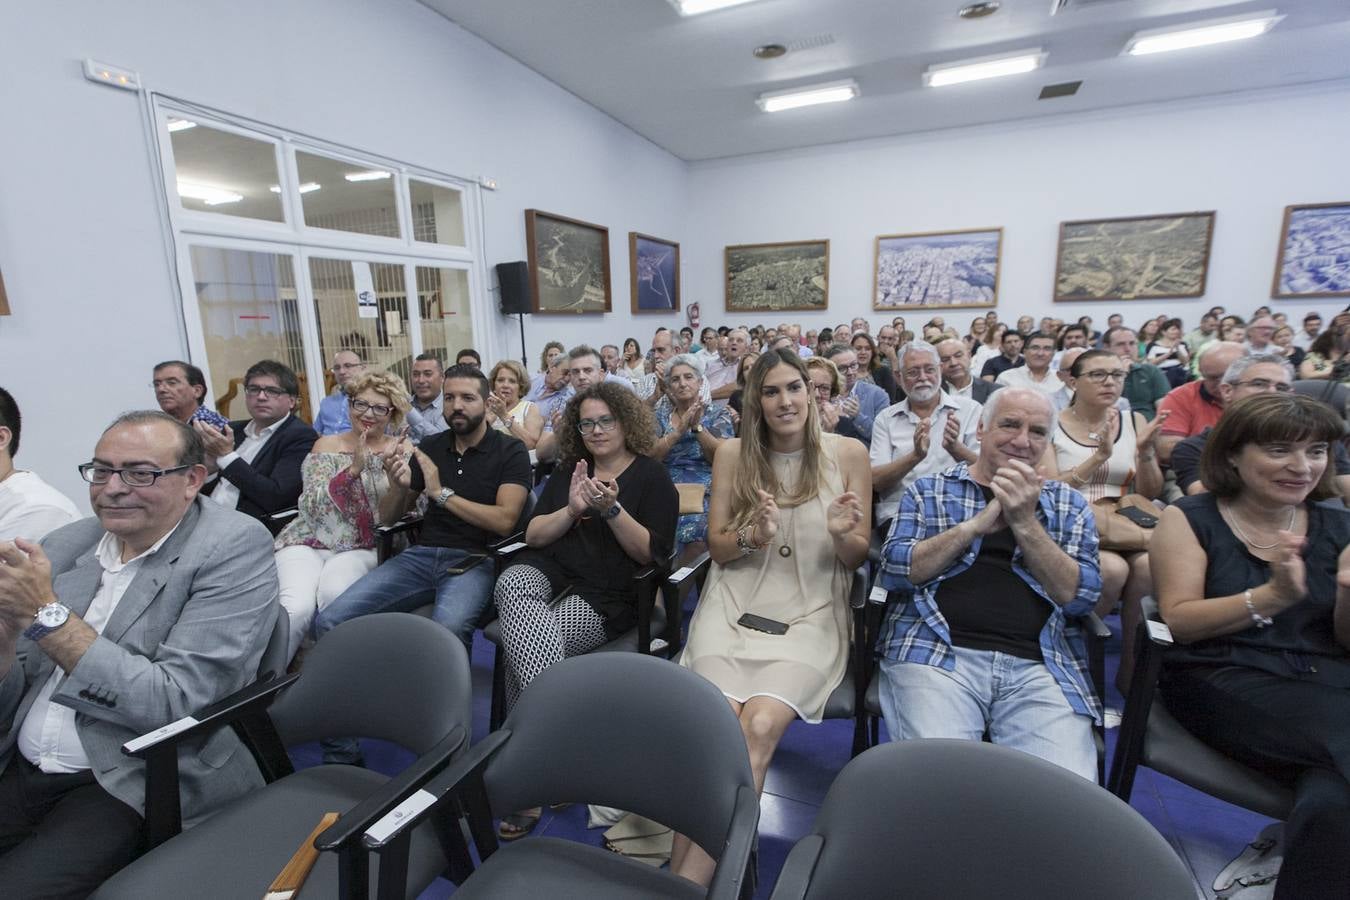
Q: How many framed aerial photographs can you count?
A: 6